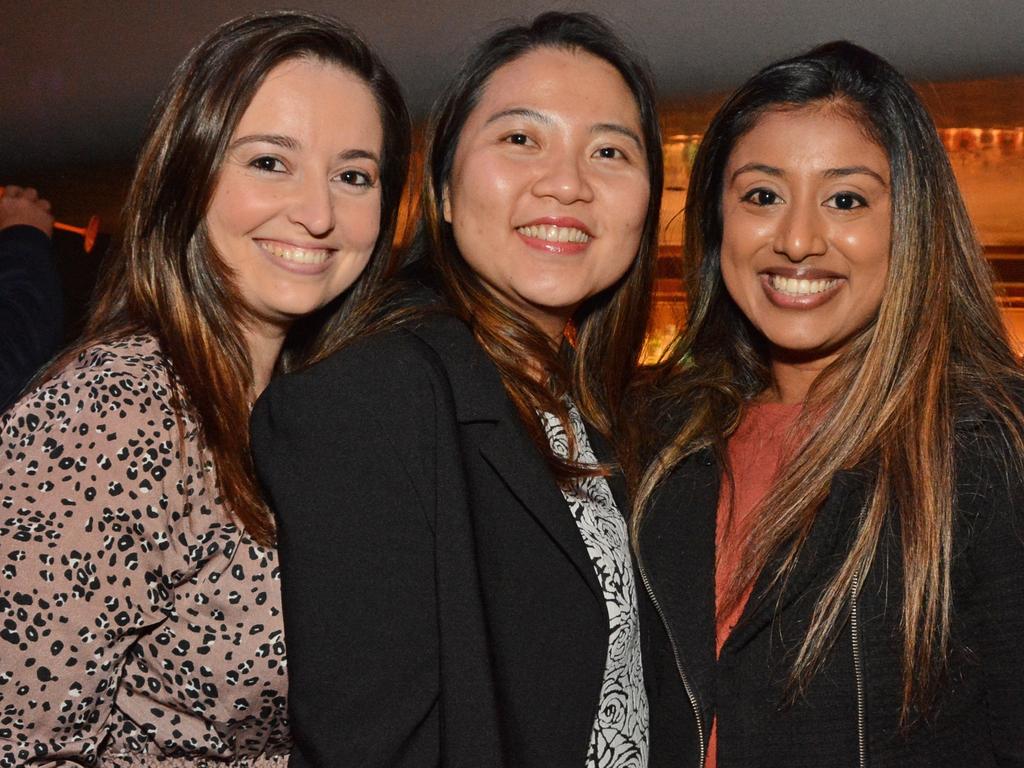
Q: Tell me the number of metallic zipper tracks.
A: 2